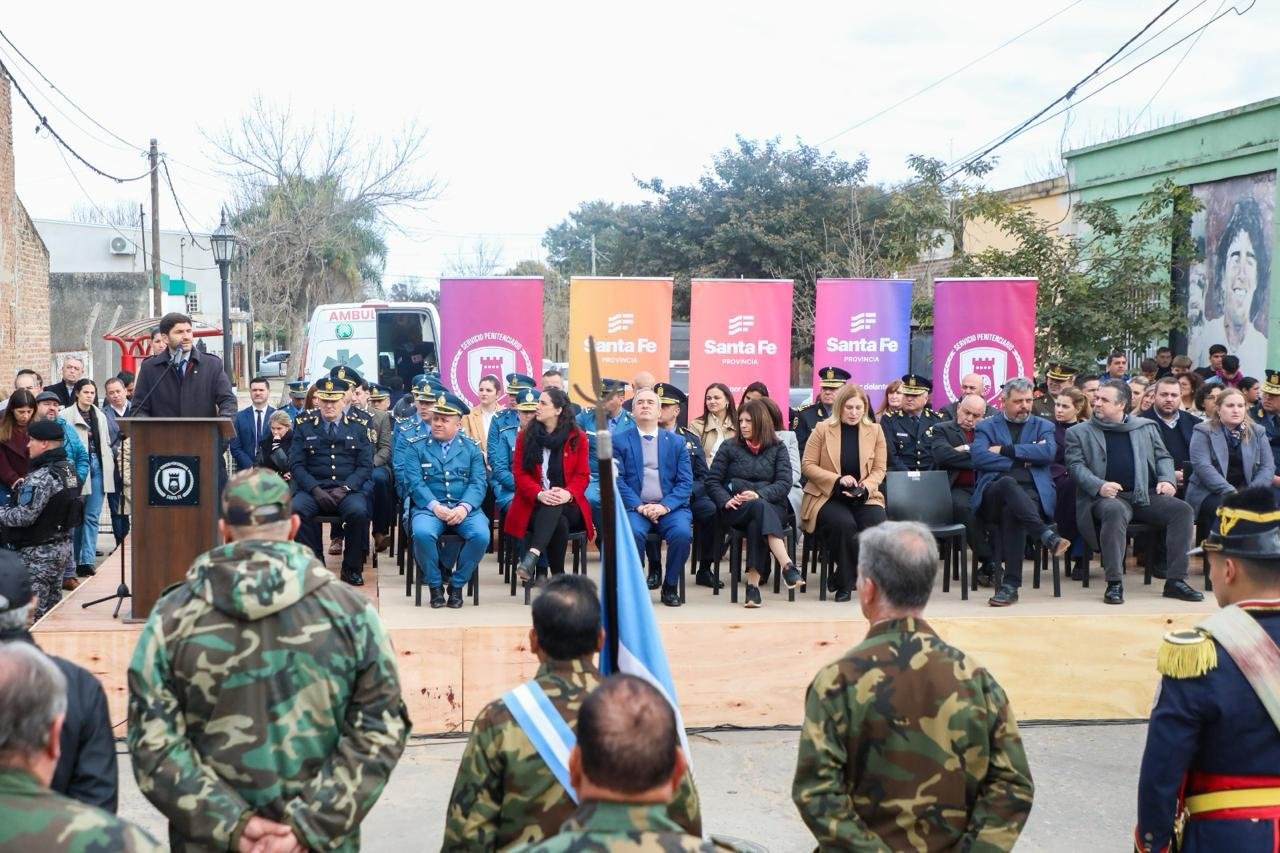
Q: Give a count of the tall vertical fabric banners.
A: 5